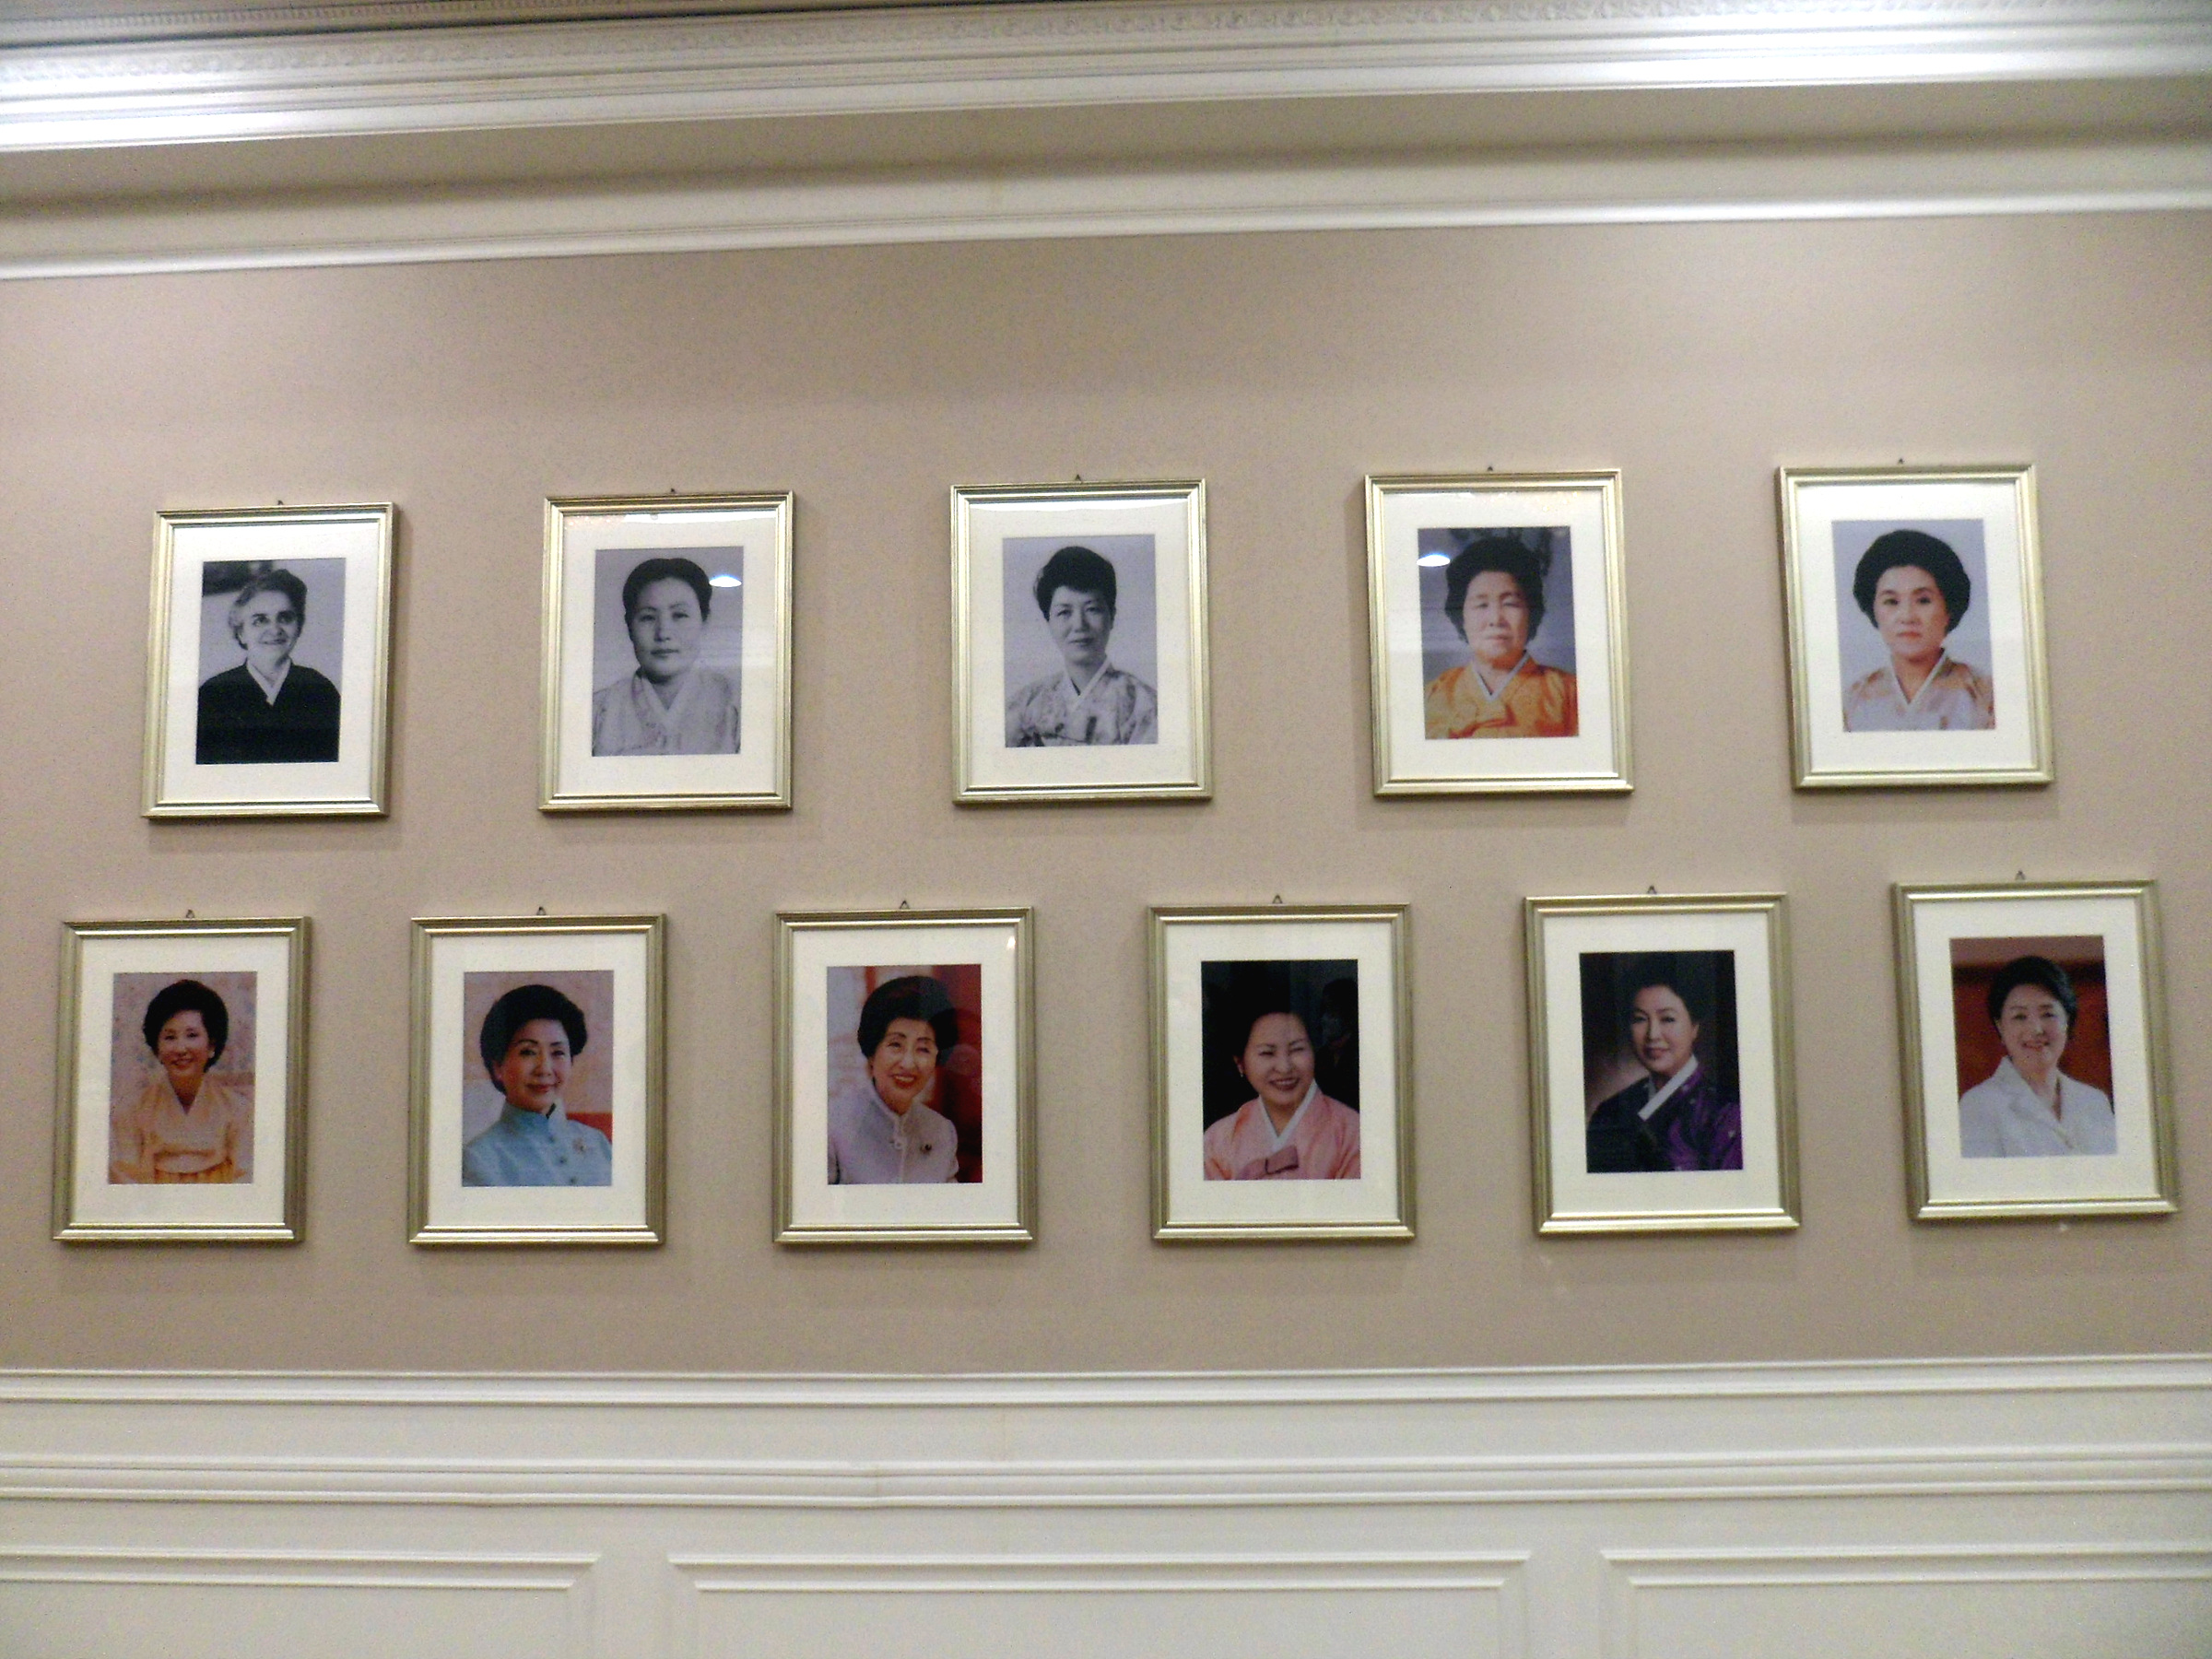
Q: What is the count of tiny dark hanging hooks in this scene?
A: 11